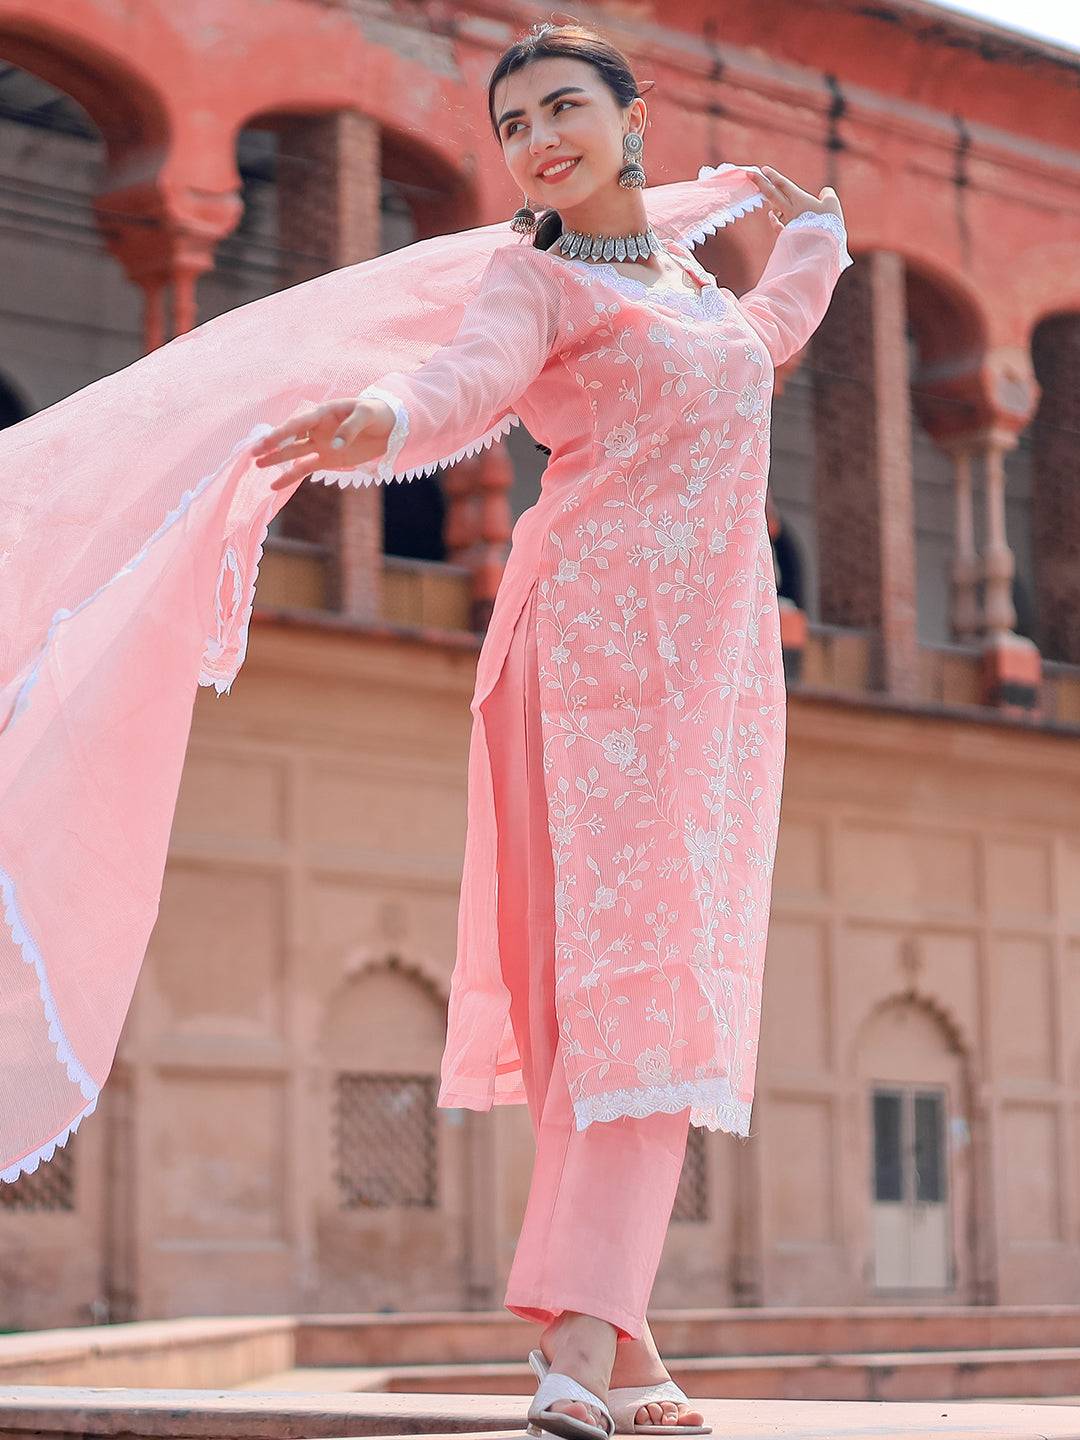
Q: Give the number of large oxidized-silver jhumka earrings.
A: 2